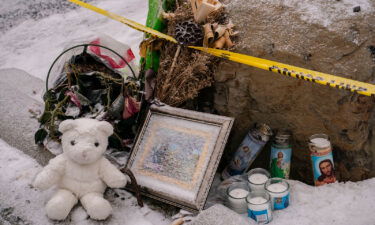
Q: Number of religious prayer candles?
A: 3